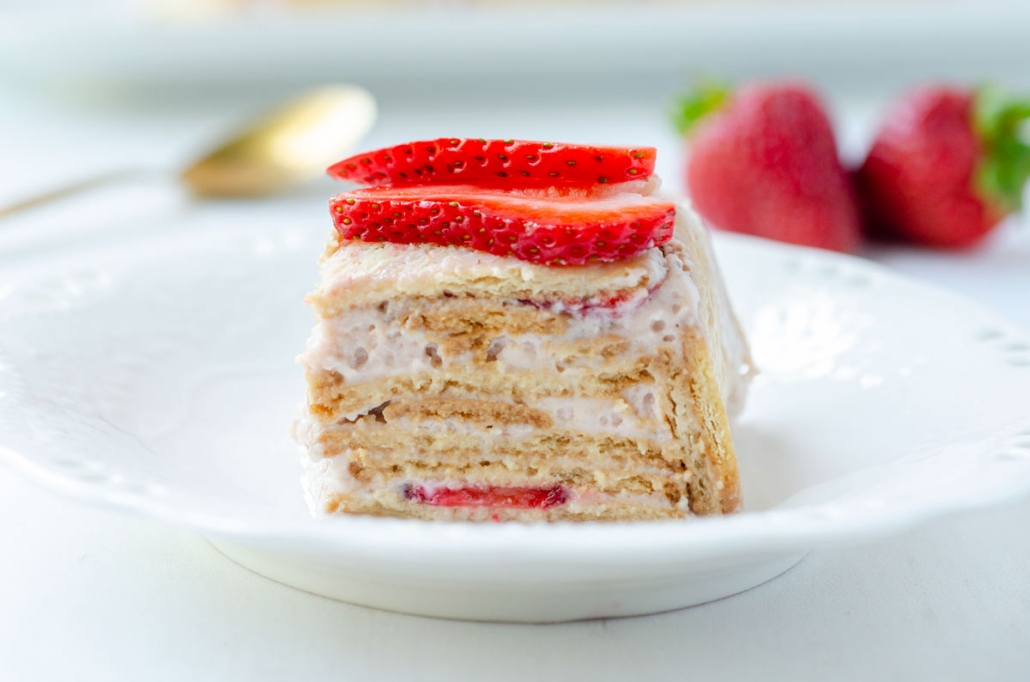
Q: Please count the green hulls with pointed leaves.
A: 2